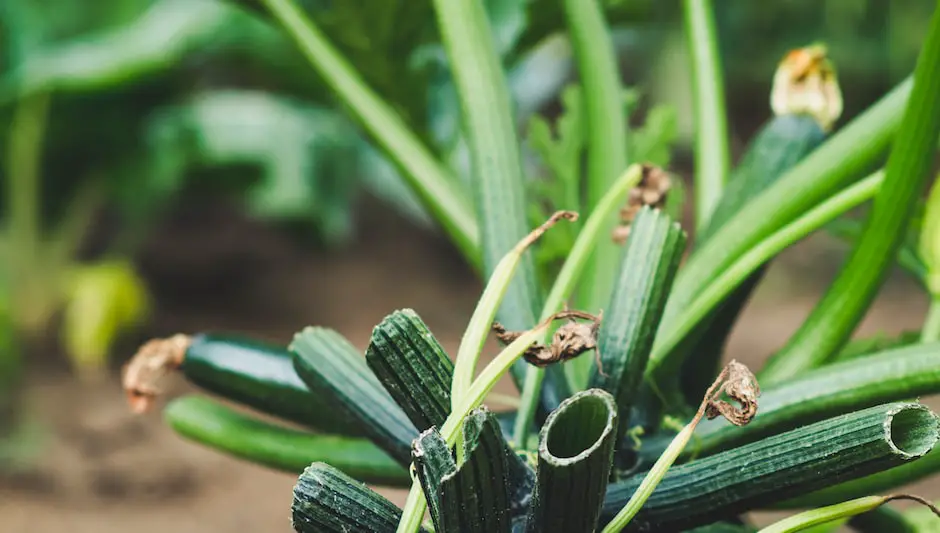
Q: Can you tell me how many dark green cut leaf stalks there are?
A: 7